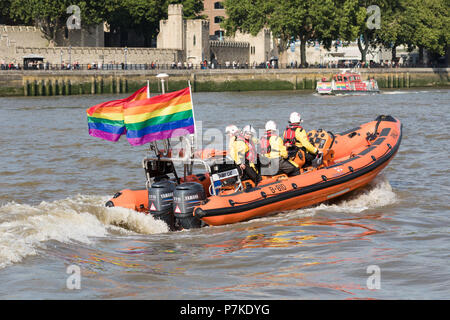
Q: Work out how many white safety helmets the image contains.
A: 4